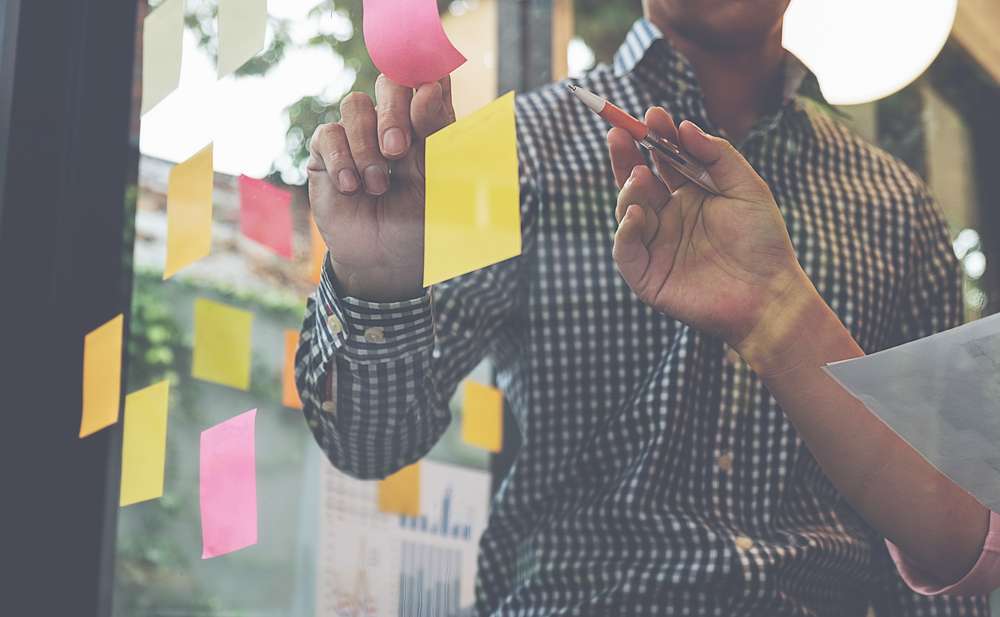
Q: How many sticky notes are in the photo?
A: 14